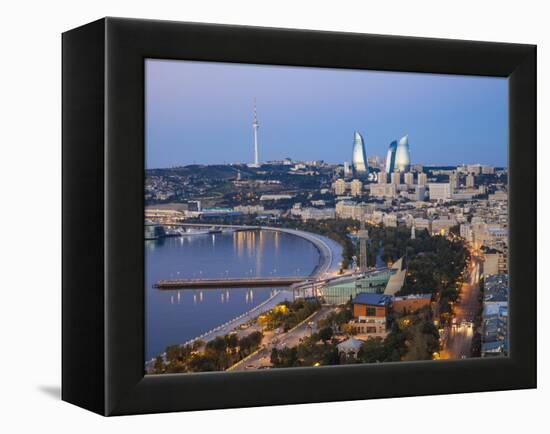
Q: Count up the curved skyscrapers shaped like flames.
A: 3